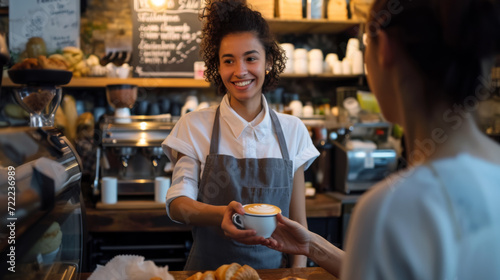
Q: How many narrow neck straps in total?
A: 2